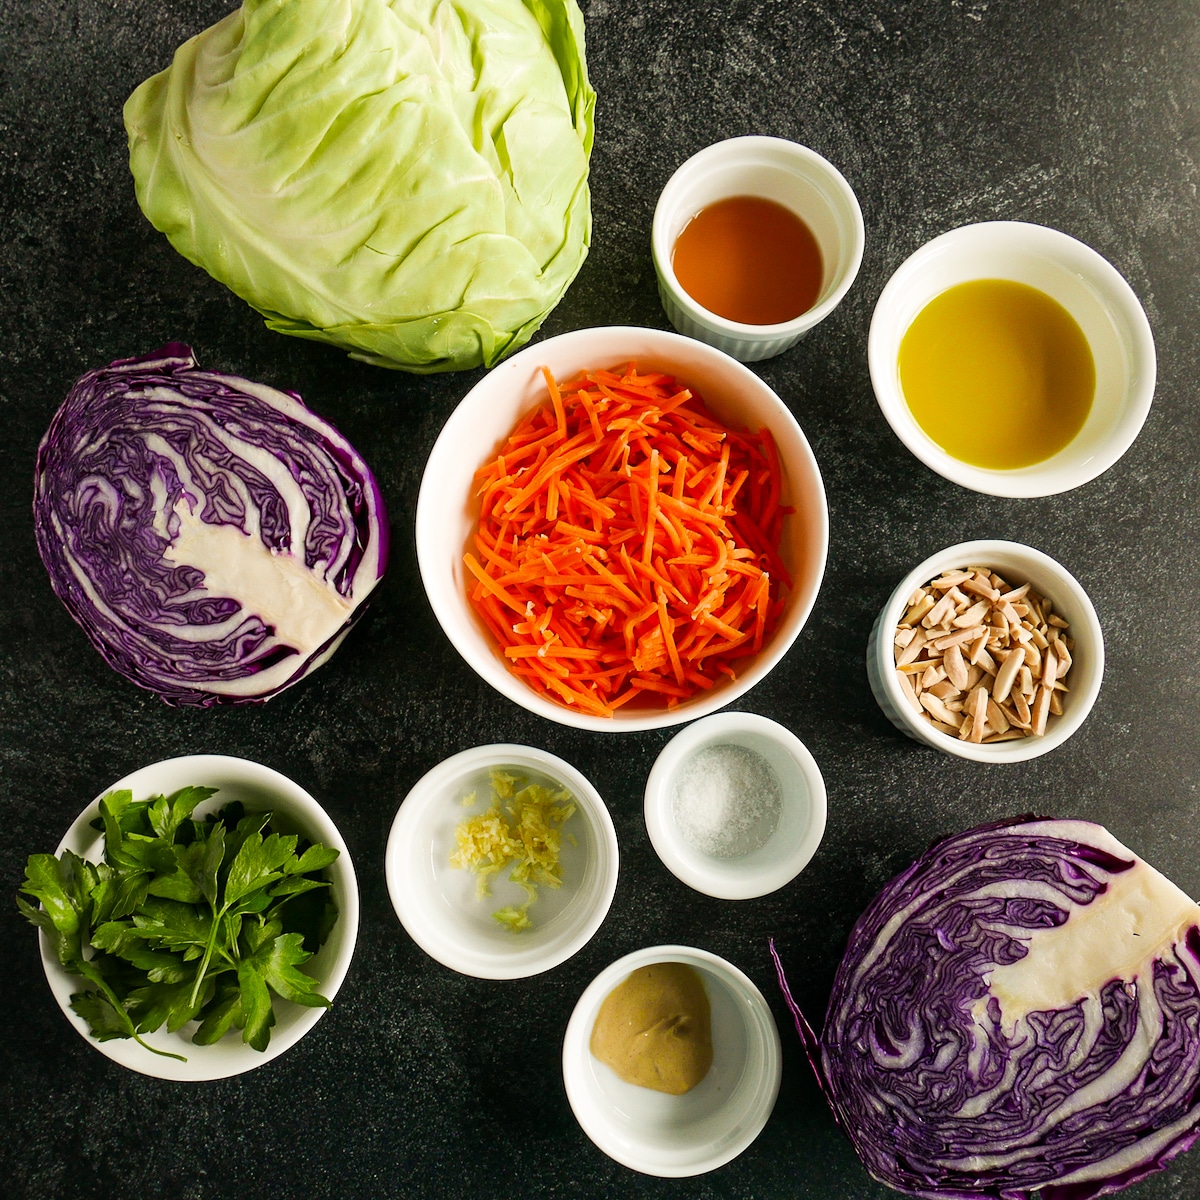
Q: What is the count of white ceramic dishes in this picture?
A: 8